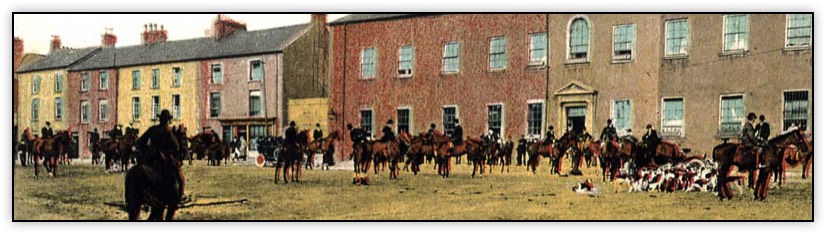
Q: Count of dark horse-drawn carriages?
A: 1